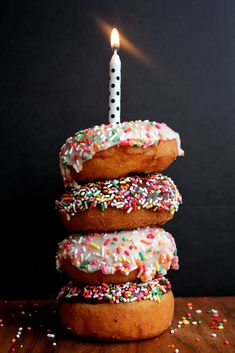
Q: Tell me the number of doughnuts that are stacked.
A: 4